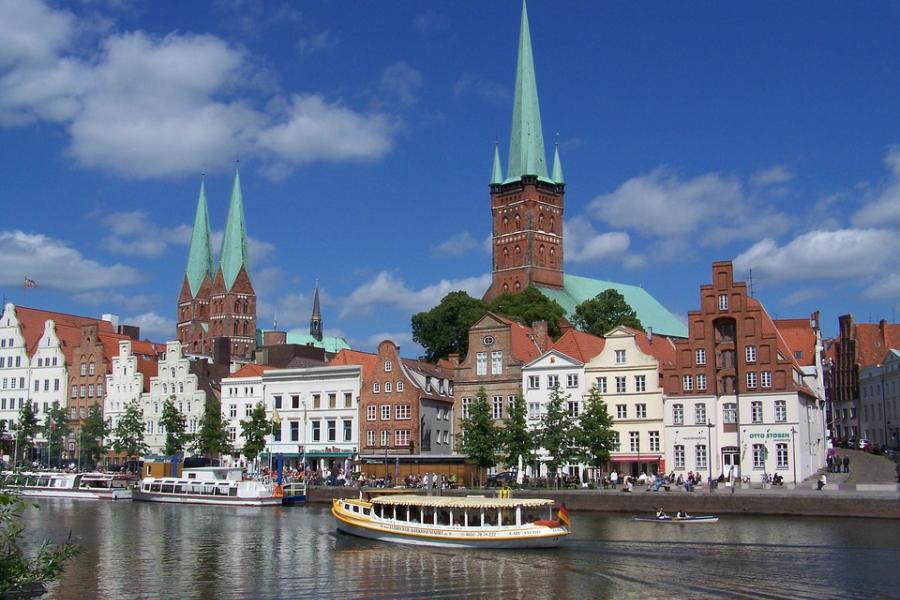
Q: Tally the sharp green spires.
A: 5